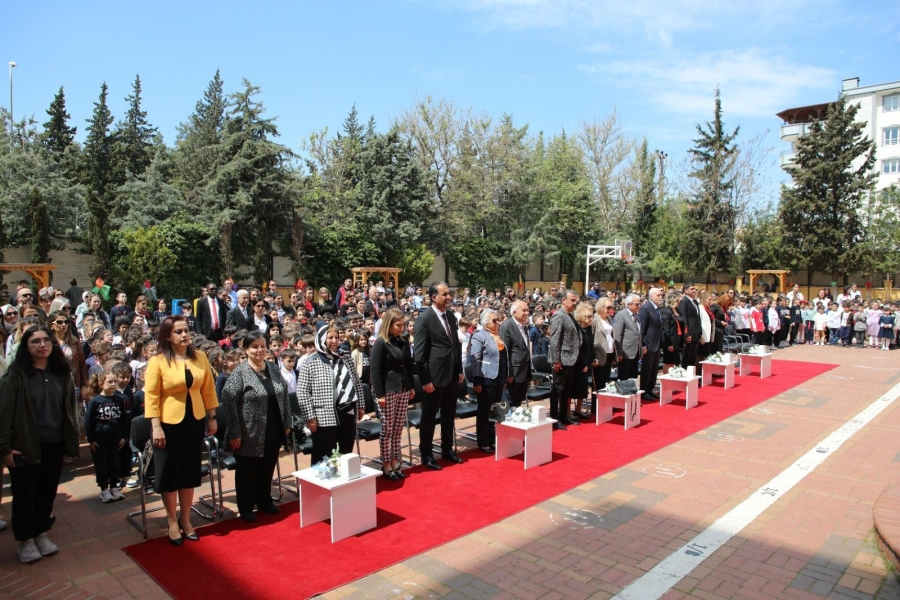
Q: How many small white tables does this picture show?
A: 6